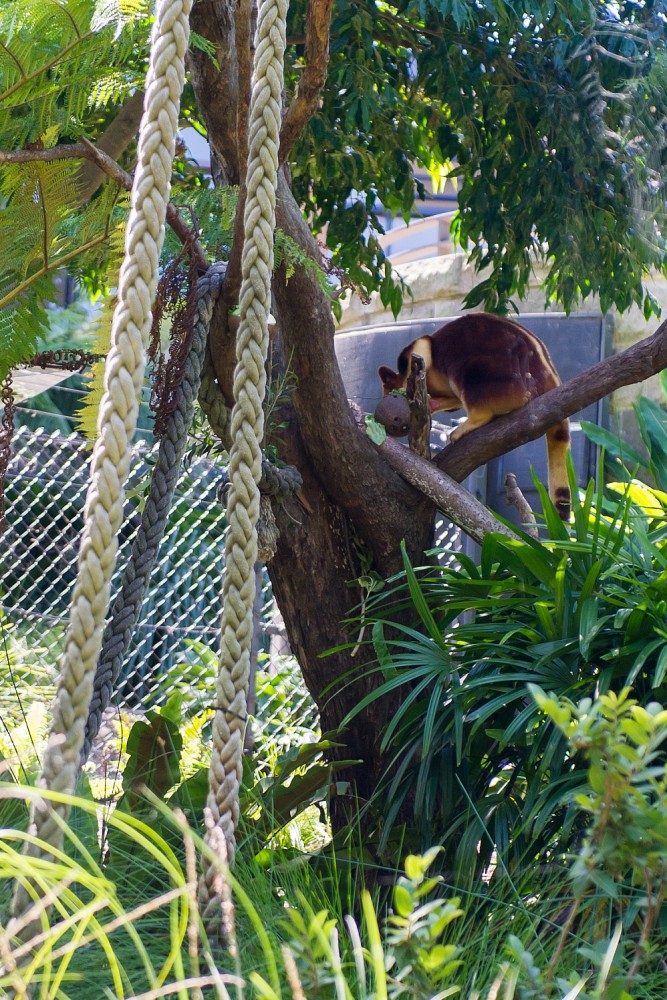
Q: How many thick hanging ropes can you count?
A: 3